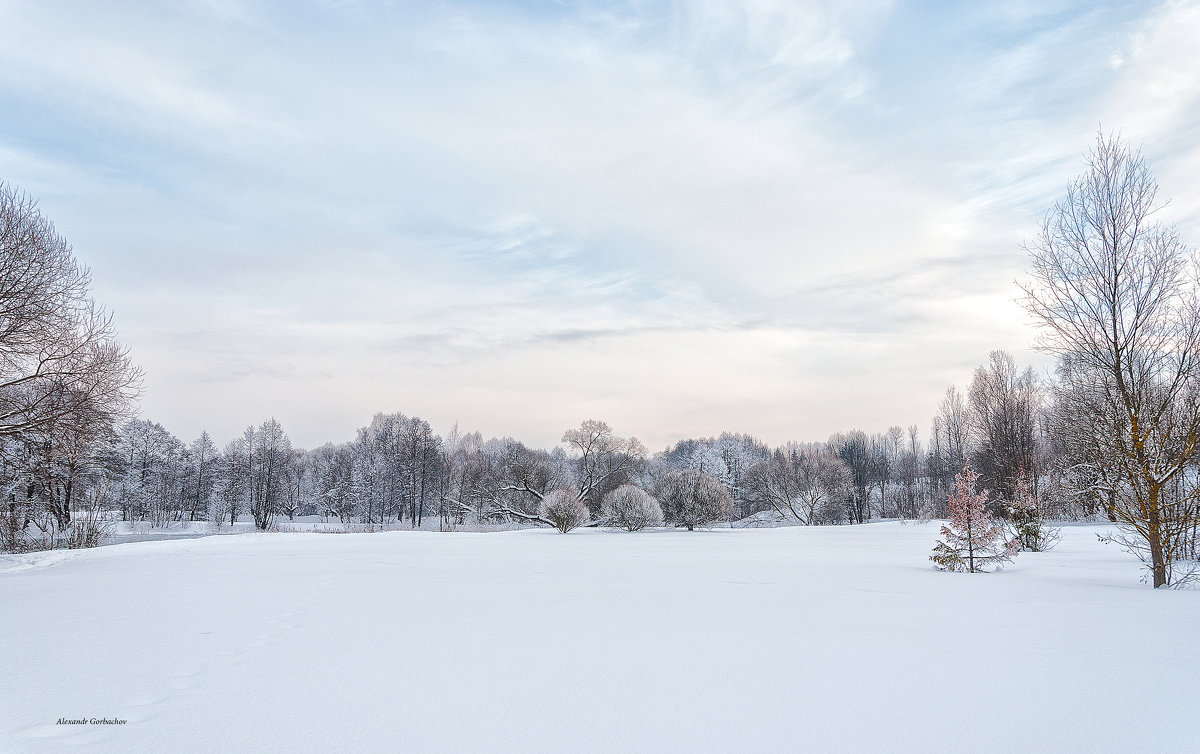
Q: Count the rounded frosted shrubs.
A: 3